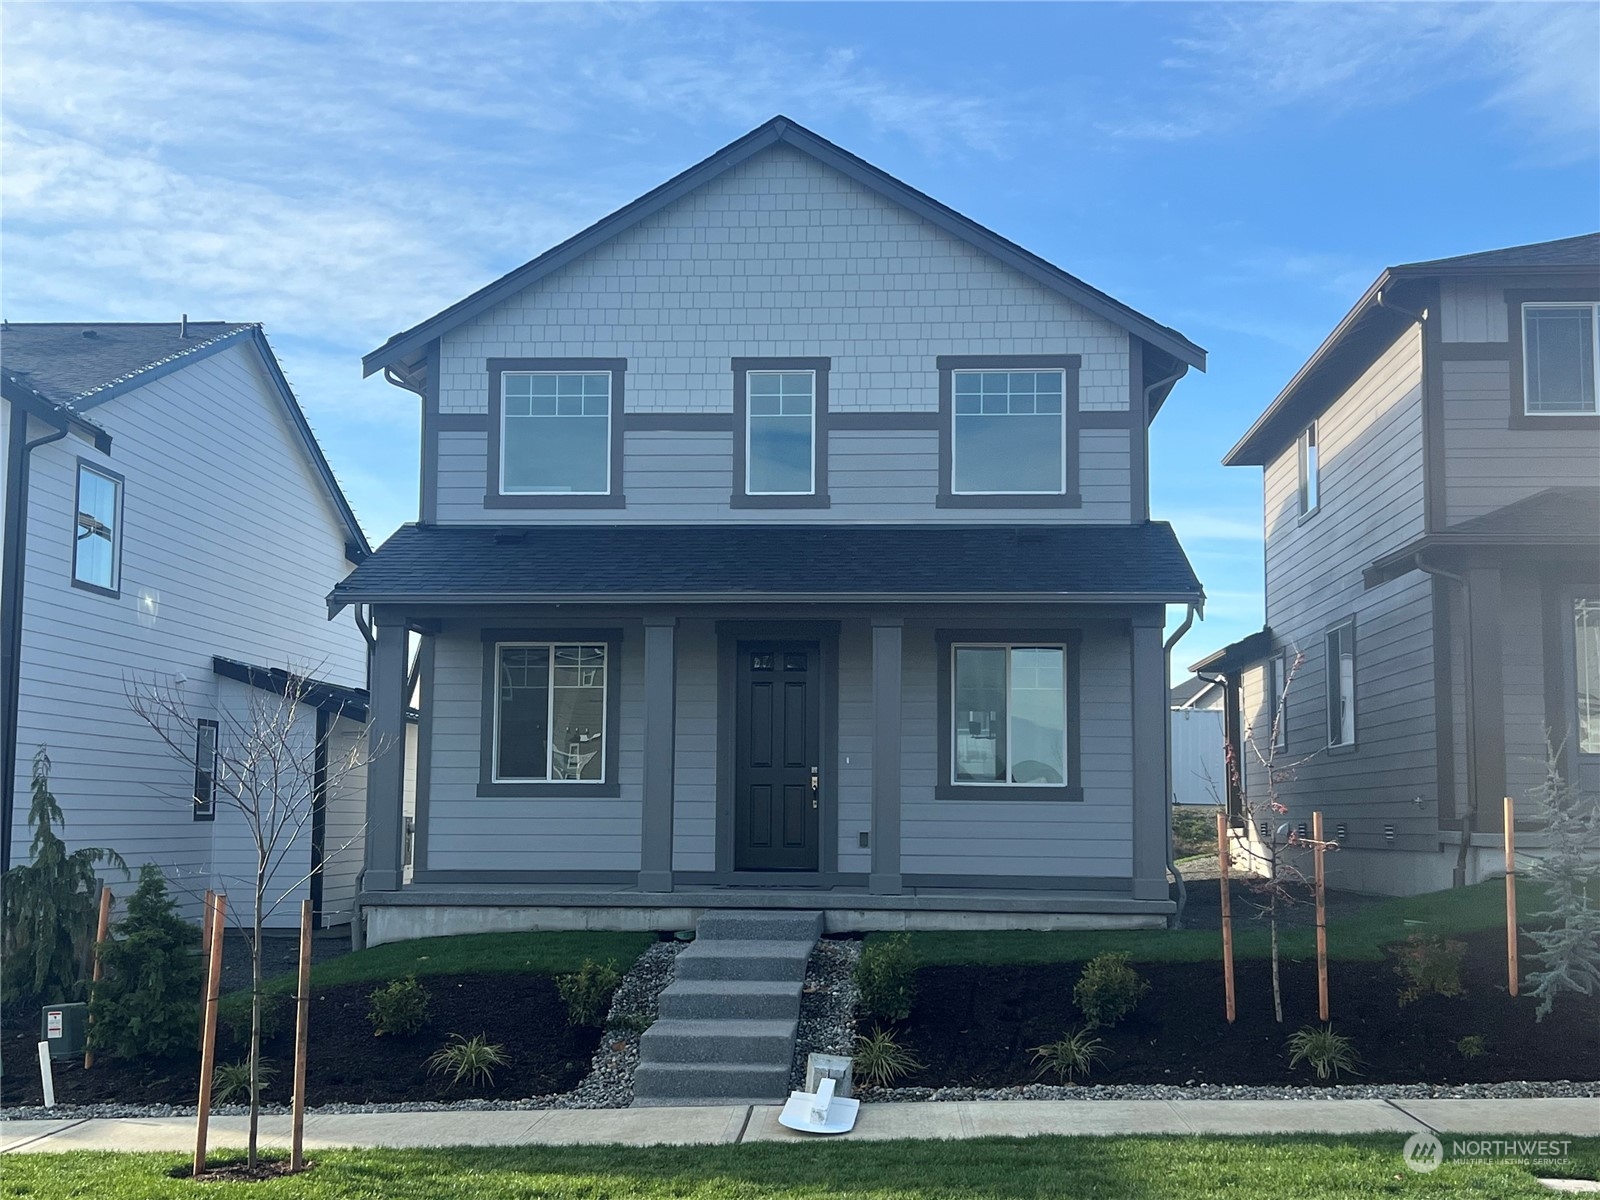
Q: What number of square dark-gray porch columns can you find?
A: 4